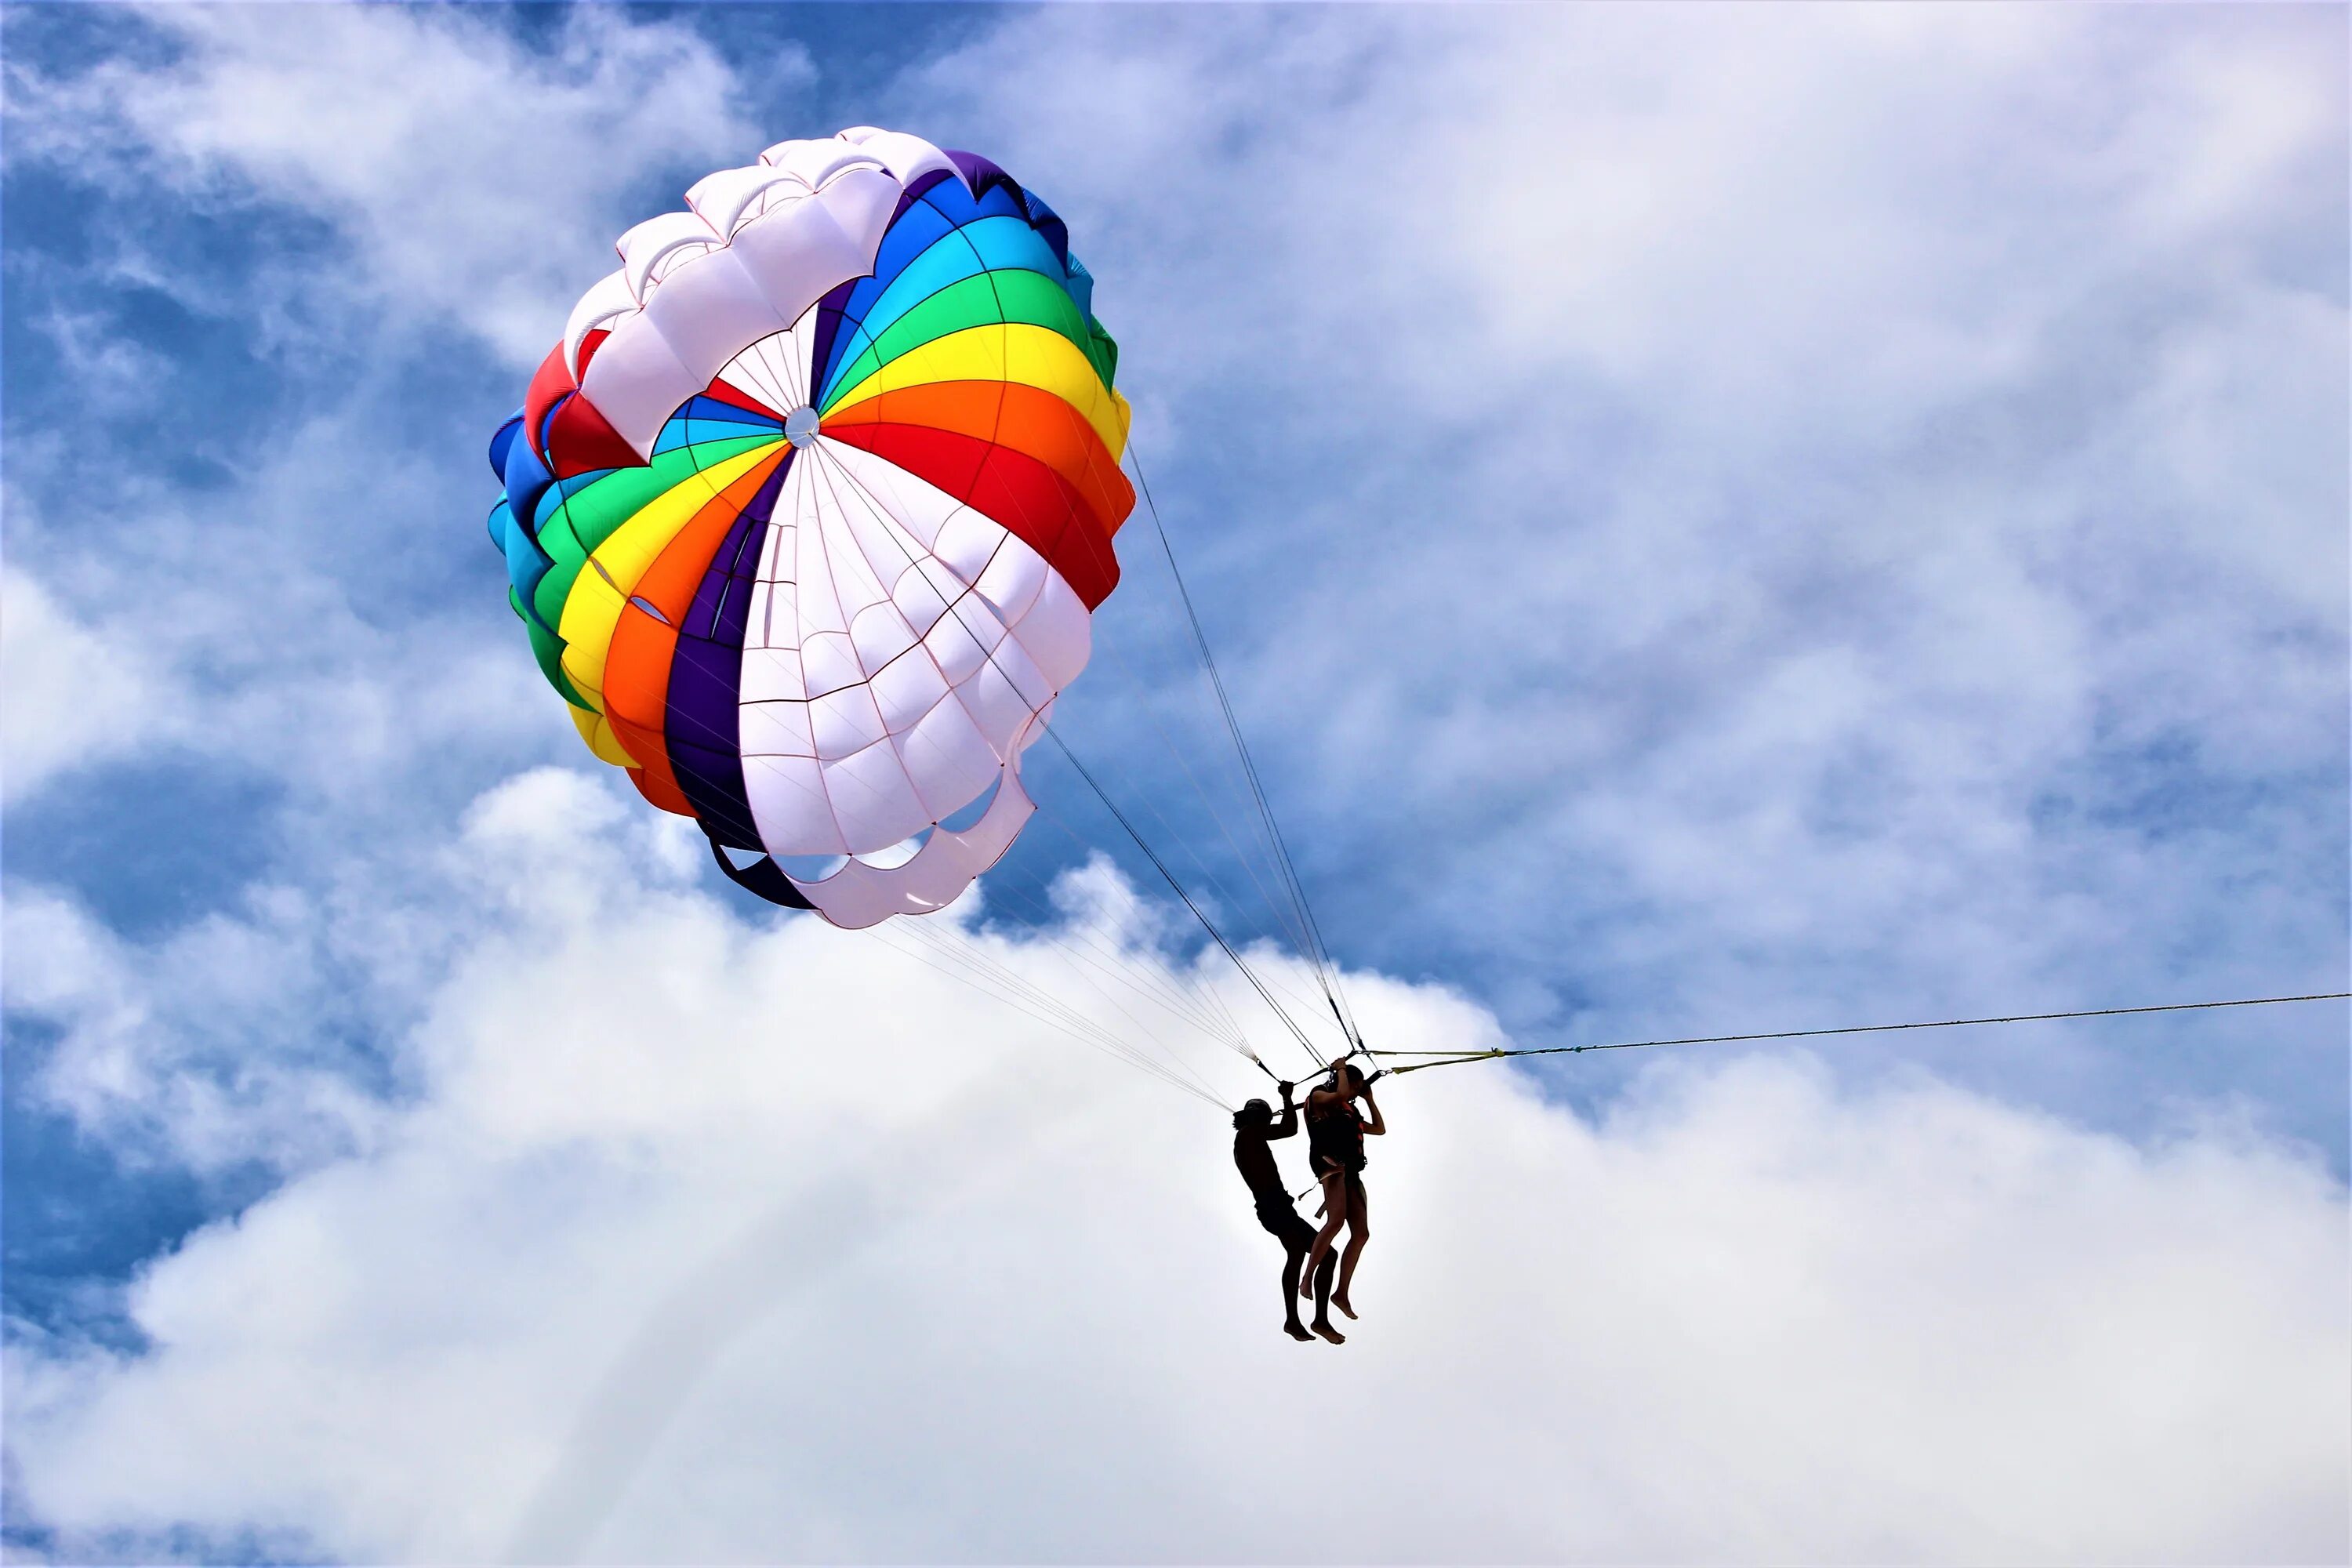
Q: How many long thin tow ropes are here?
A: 1